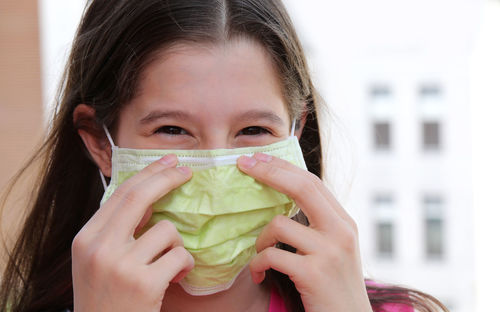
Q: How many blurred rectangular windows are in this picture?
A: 4